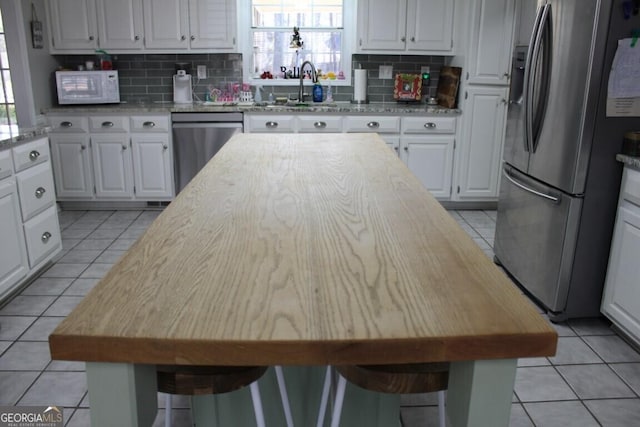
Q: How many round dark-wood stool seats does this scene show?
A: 2